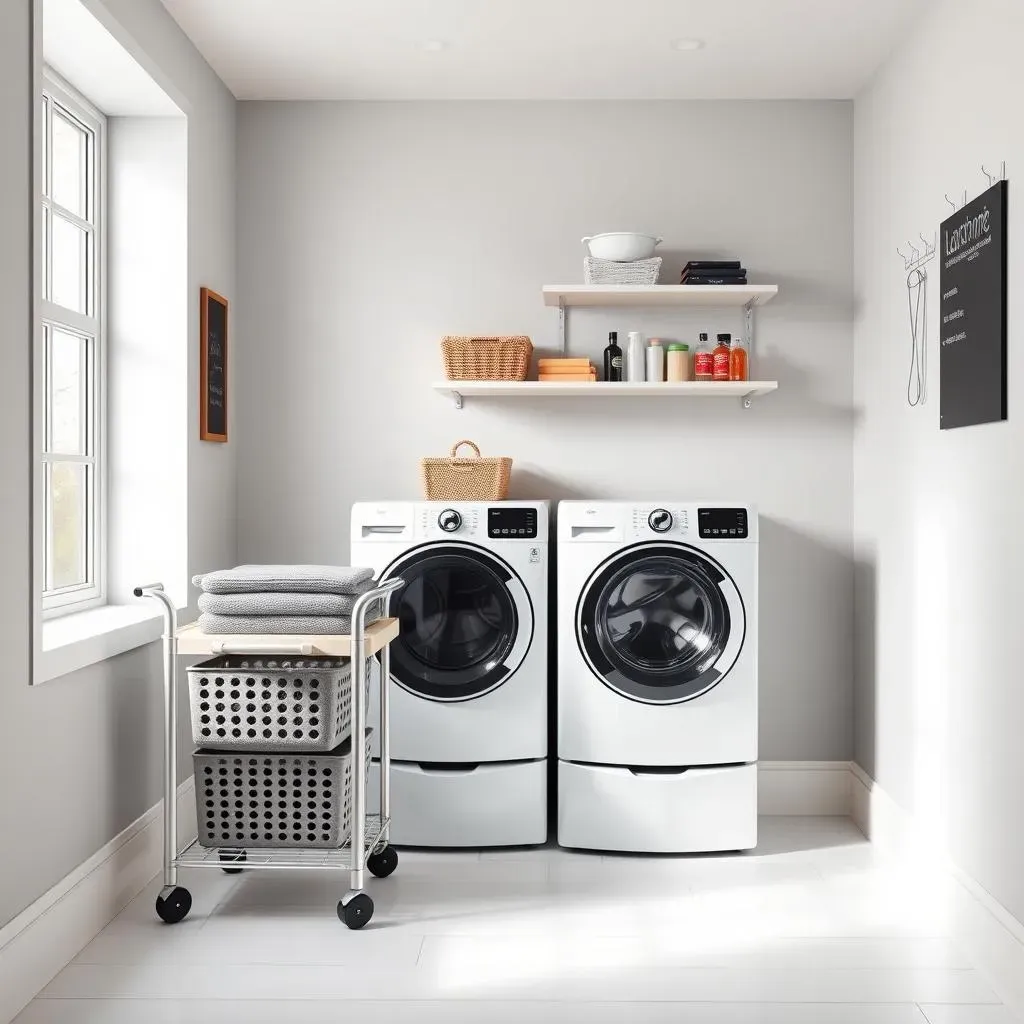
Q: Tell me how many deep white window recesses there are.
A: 1